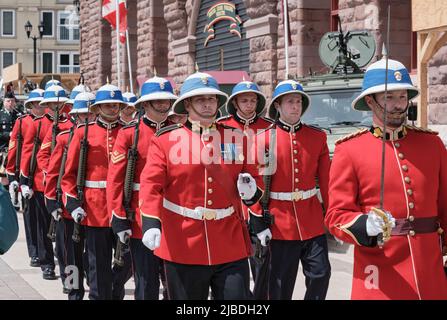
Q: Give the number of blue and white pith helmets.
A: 12